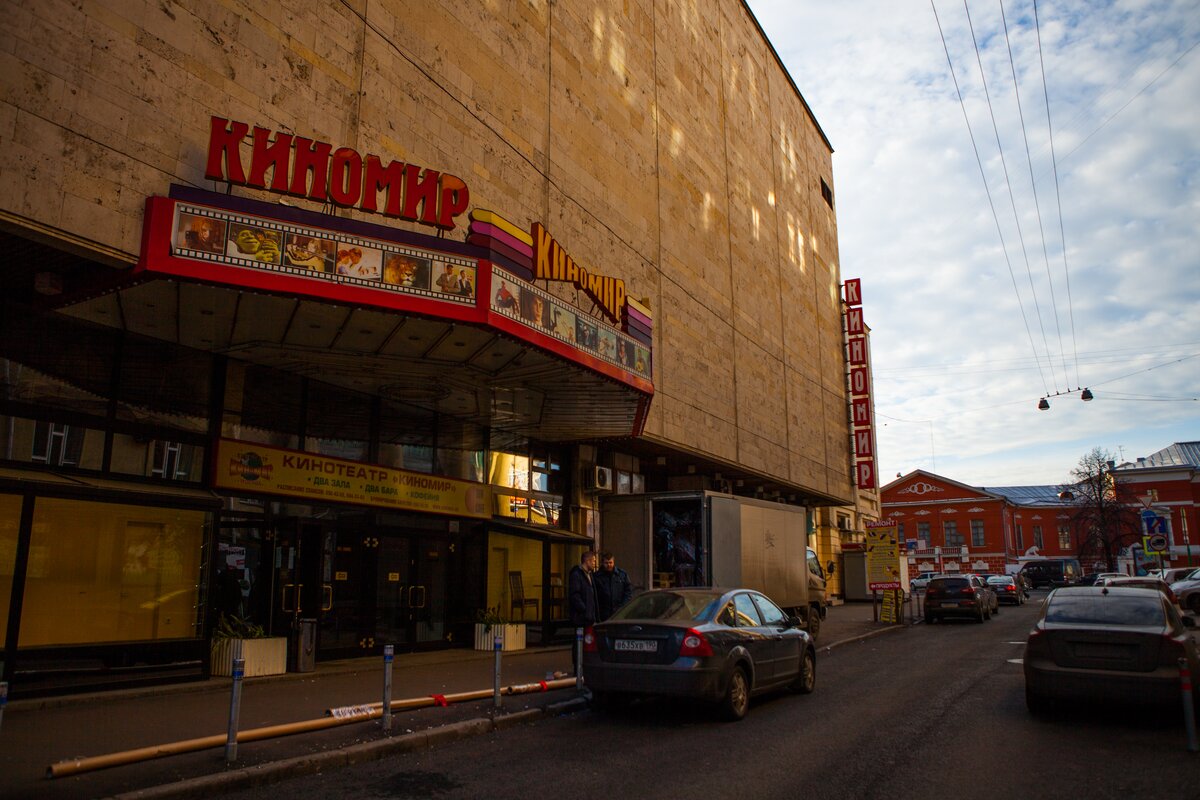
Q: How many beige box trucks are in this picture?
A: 1